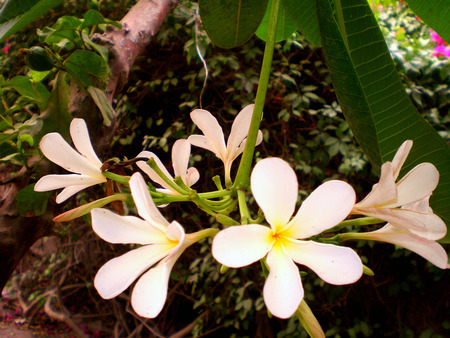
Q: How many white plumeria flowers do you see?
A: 7